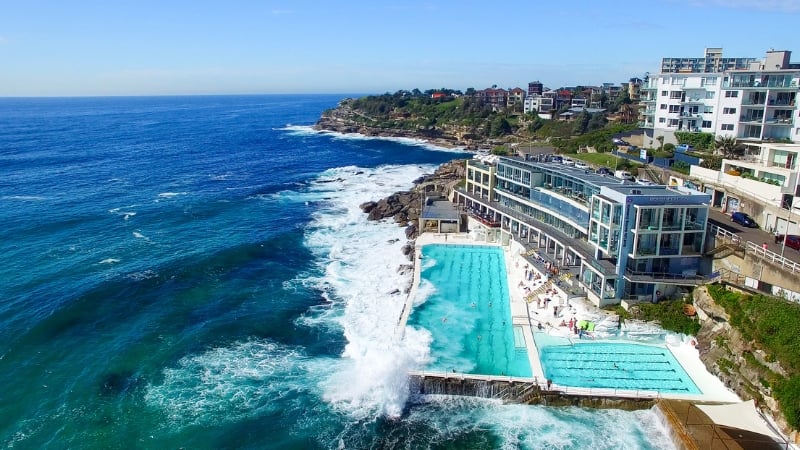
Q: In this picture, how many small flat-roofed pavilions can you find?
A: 1